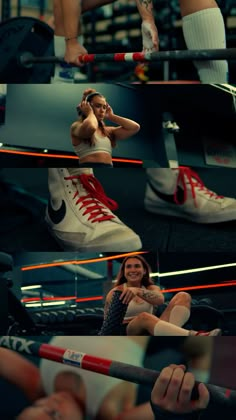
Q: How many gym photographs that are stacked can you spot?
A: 5